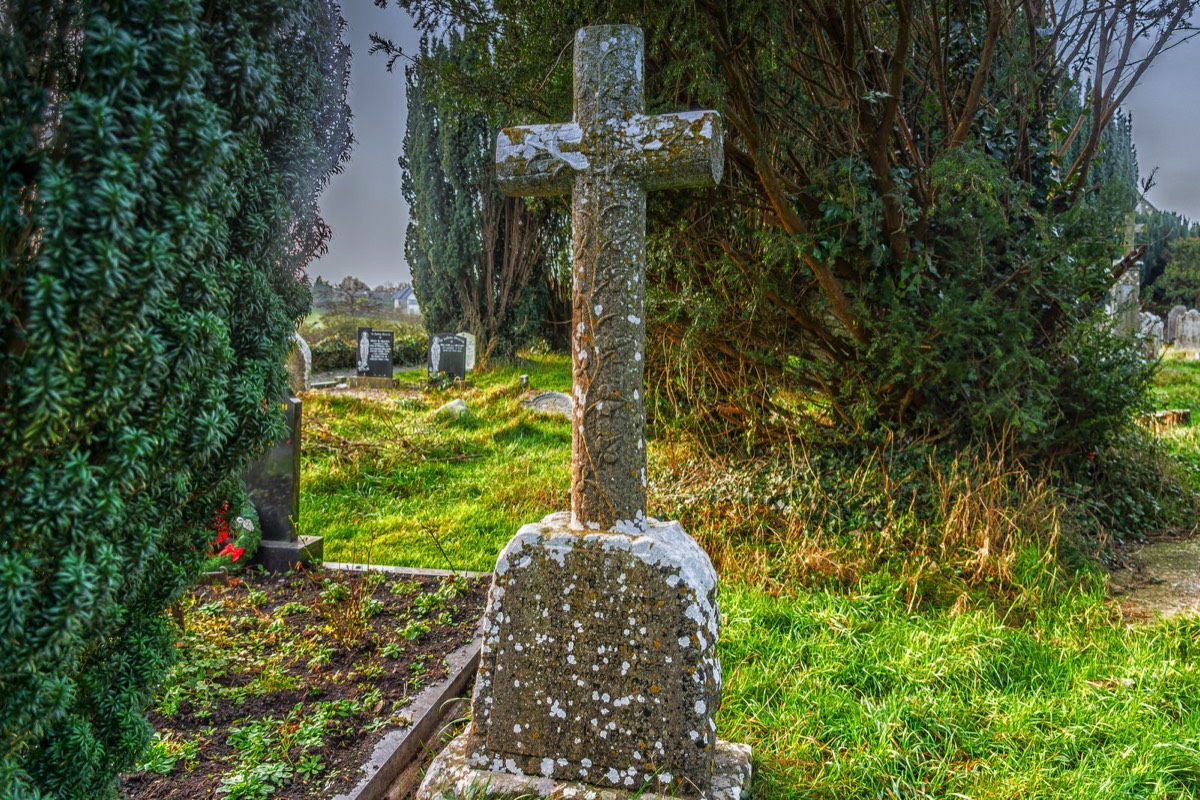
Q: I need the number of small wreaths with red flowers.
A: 1